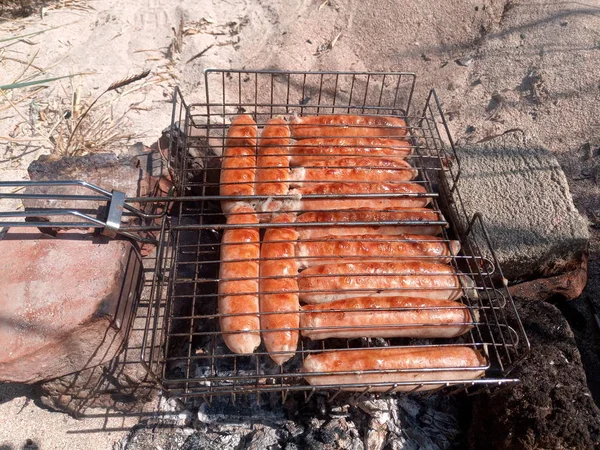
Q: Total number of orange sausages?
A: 13